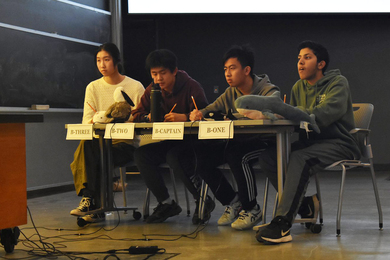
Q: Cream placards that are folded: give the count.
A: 4